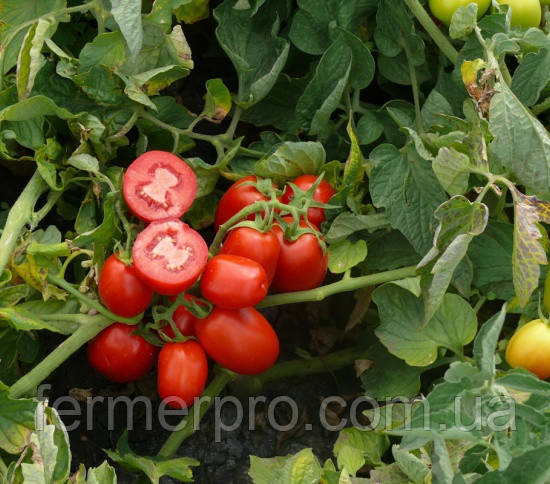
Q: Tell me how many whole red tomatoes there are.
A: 10